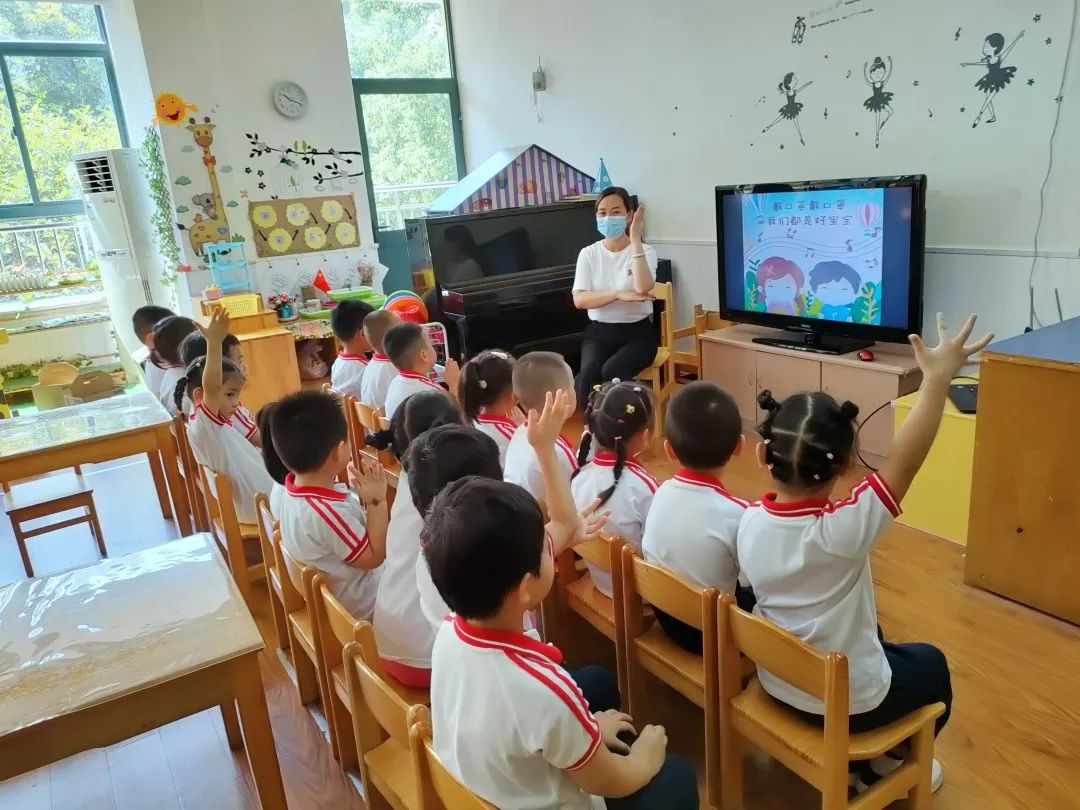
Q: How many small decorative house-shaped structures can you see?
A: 1